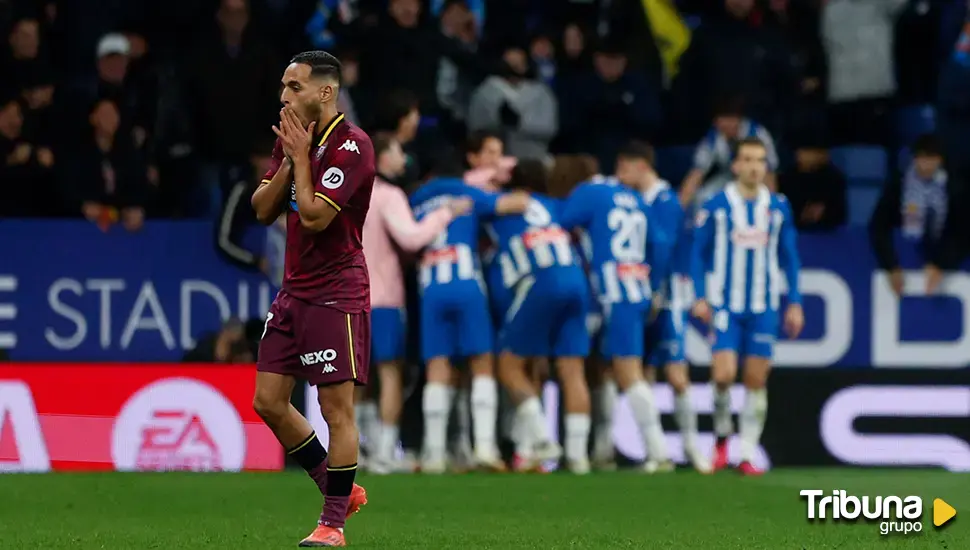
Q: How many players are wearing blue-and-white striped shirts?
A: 5